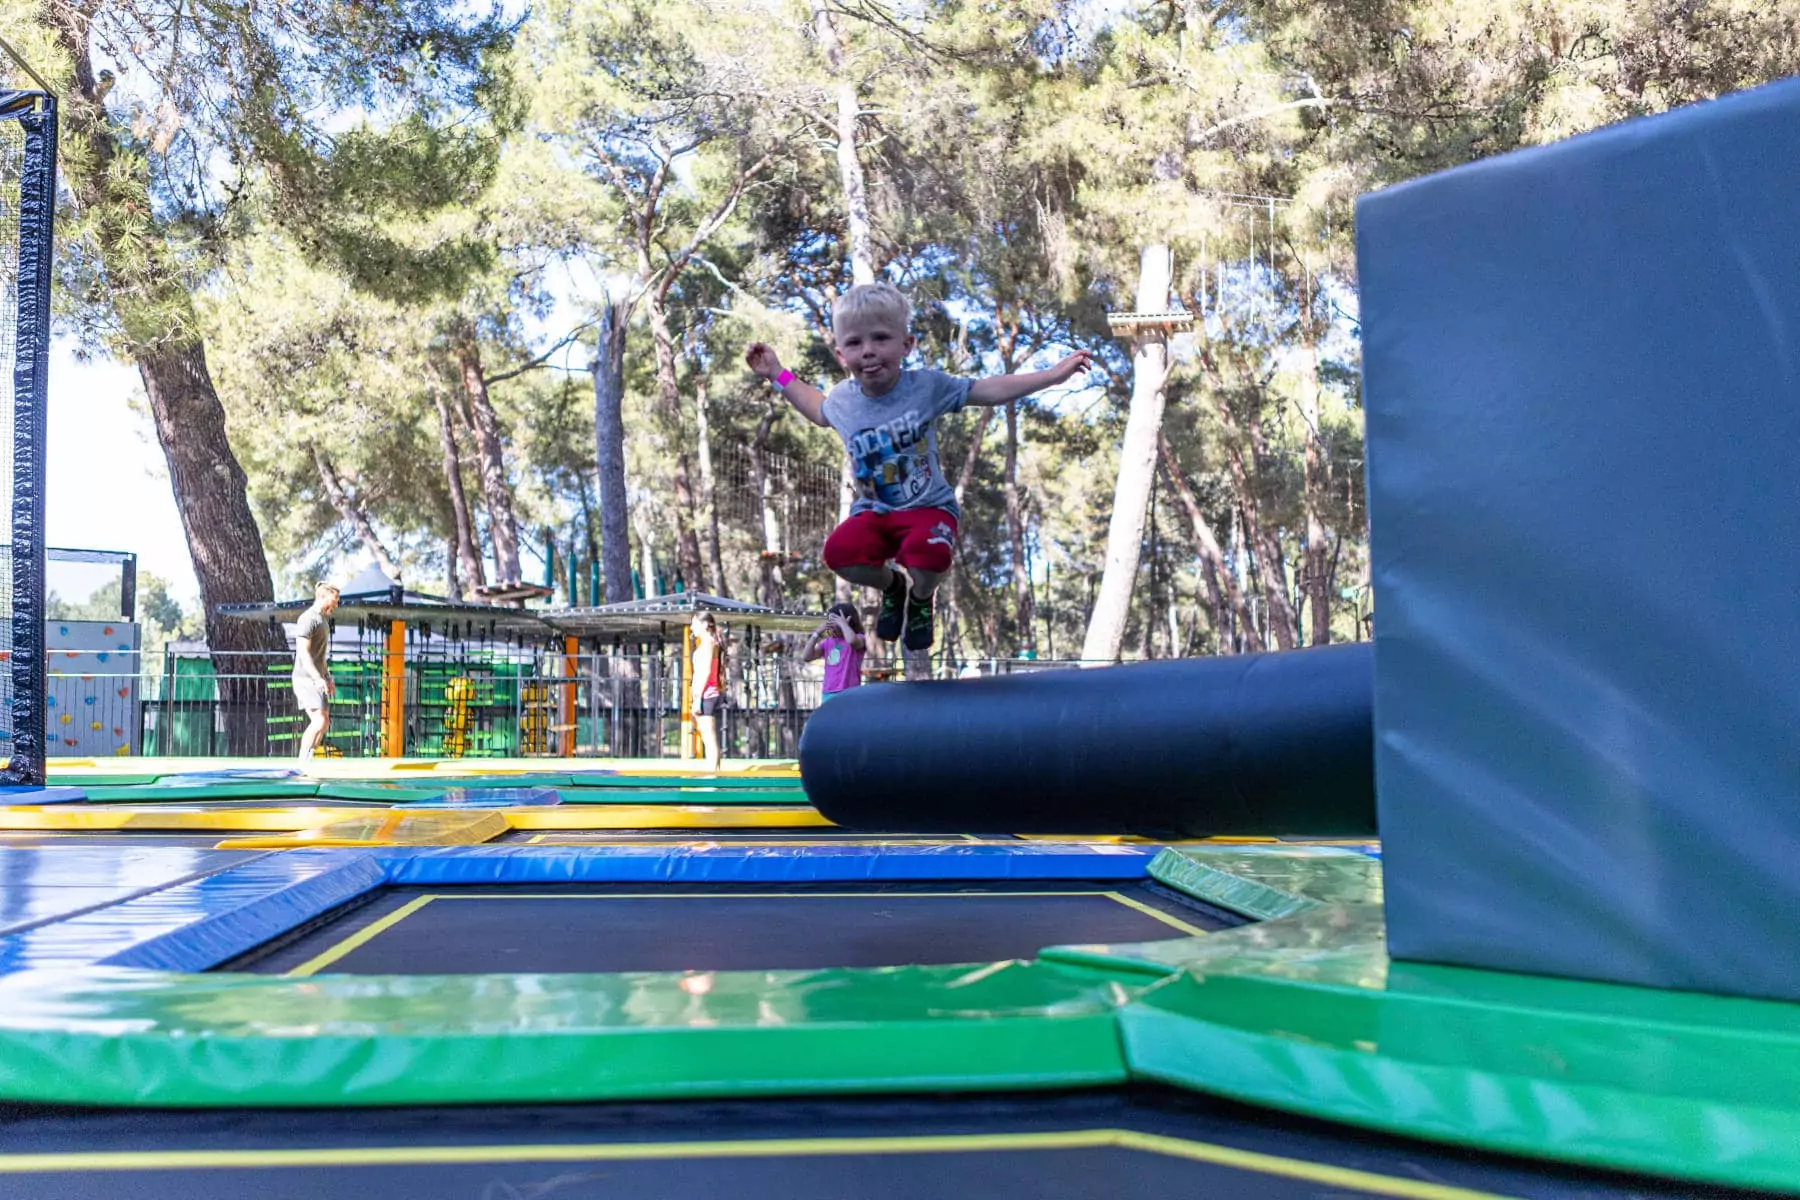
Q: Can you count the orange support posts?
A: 3